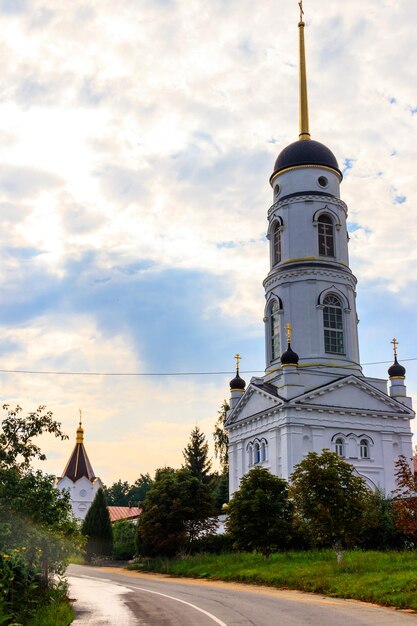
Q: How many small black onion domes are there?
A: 3